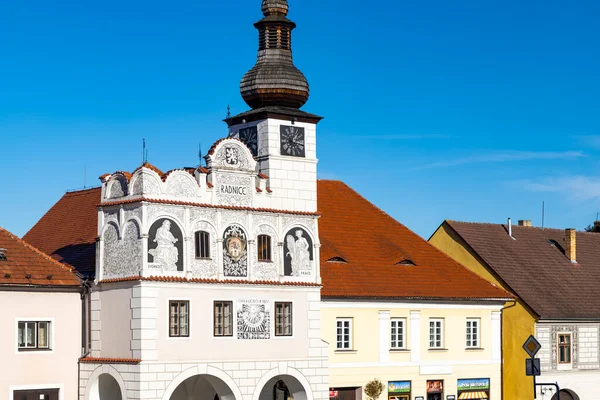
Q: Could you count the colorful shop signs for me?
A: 3